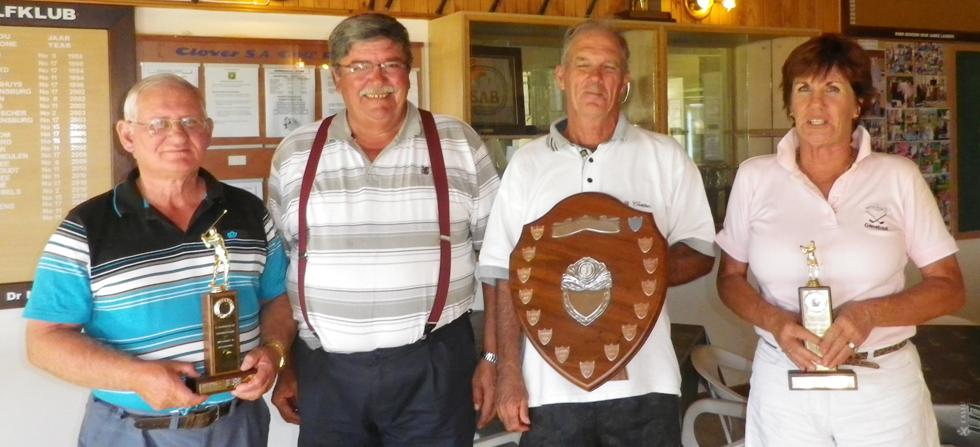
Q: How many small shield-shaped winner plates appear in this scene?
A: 15